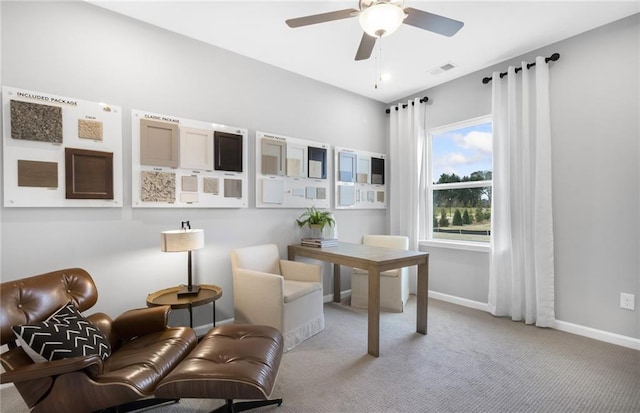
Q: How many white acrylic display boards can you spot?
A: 4